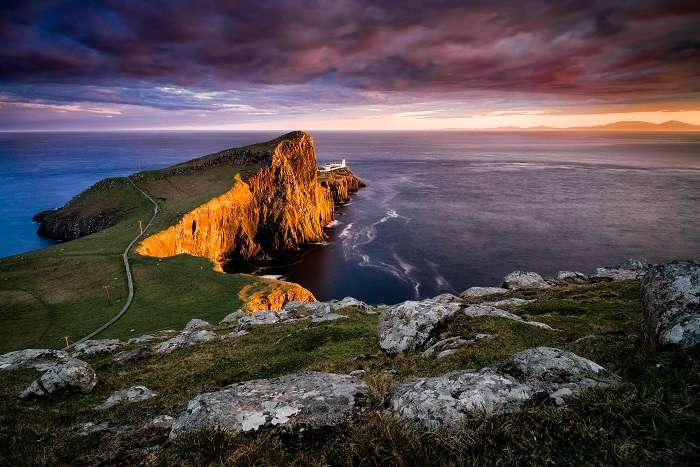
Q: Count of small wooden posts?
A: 3